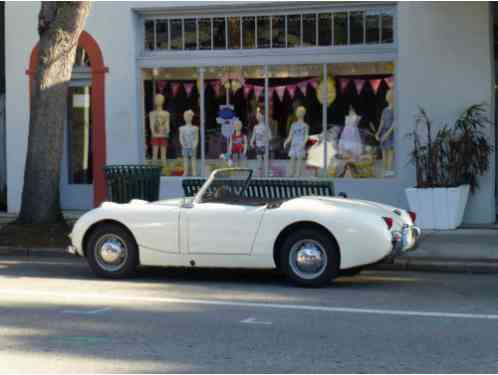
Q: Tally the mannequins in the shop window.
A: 7